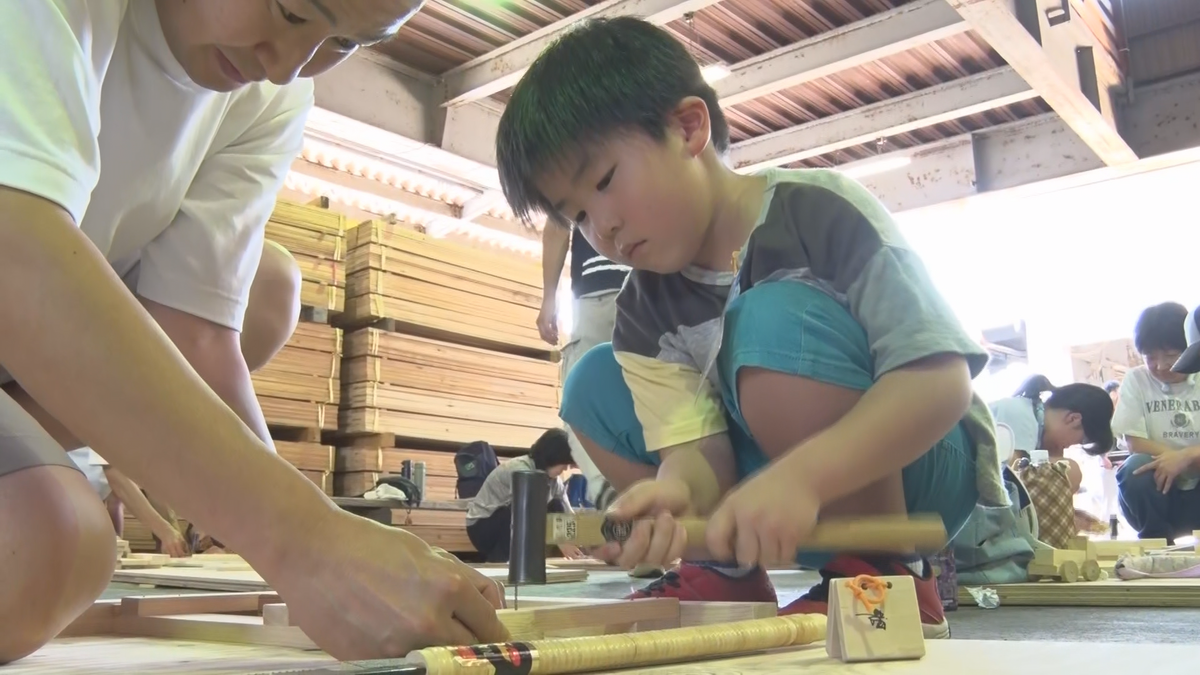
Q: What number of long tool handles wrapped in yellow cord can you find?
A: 1